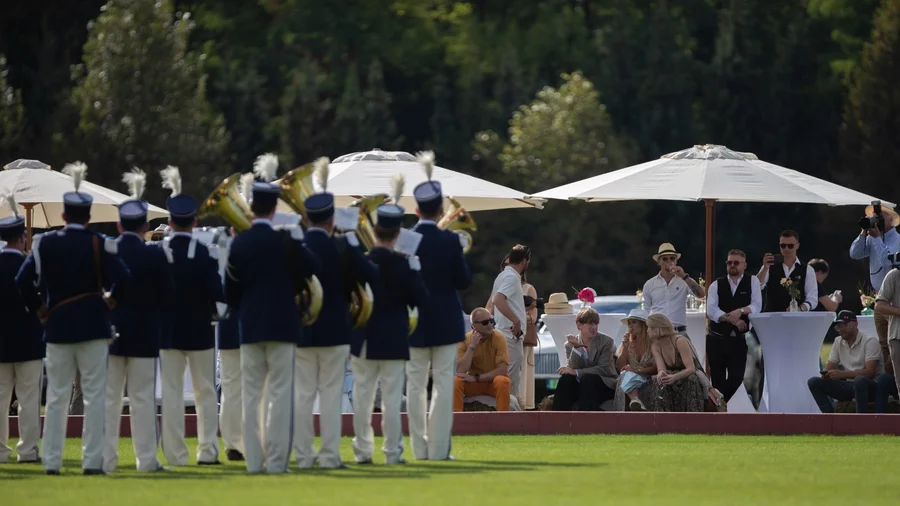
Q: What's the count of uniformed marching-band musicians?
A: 9